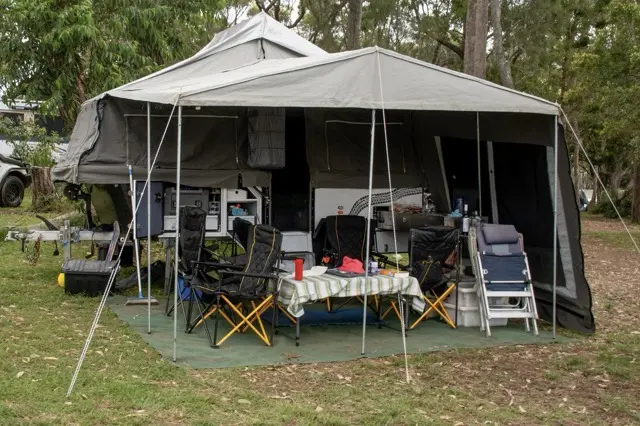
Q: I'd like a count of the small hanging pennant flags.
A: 0